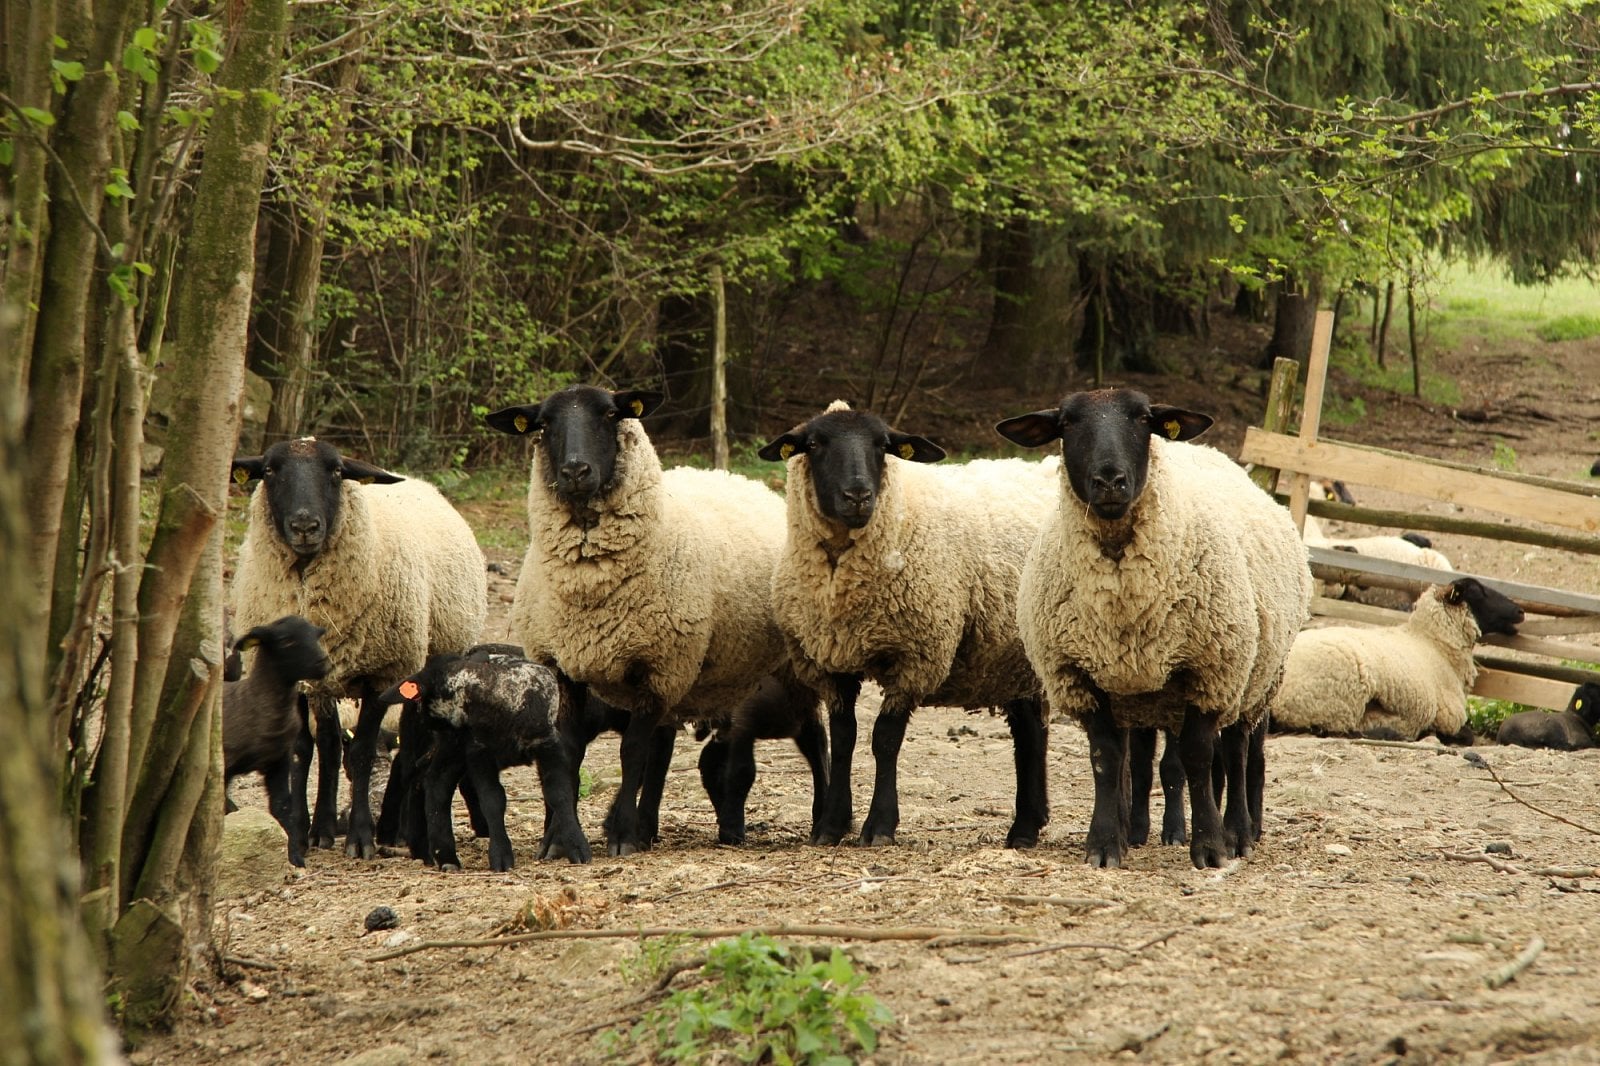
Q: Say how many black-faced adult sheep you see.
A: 5